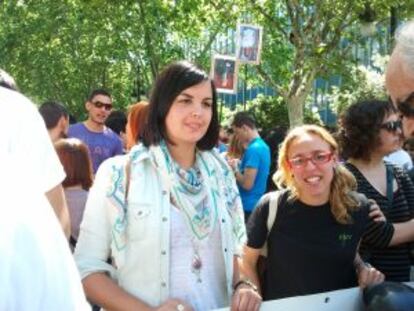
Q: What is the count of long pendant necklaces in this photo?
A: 1